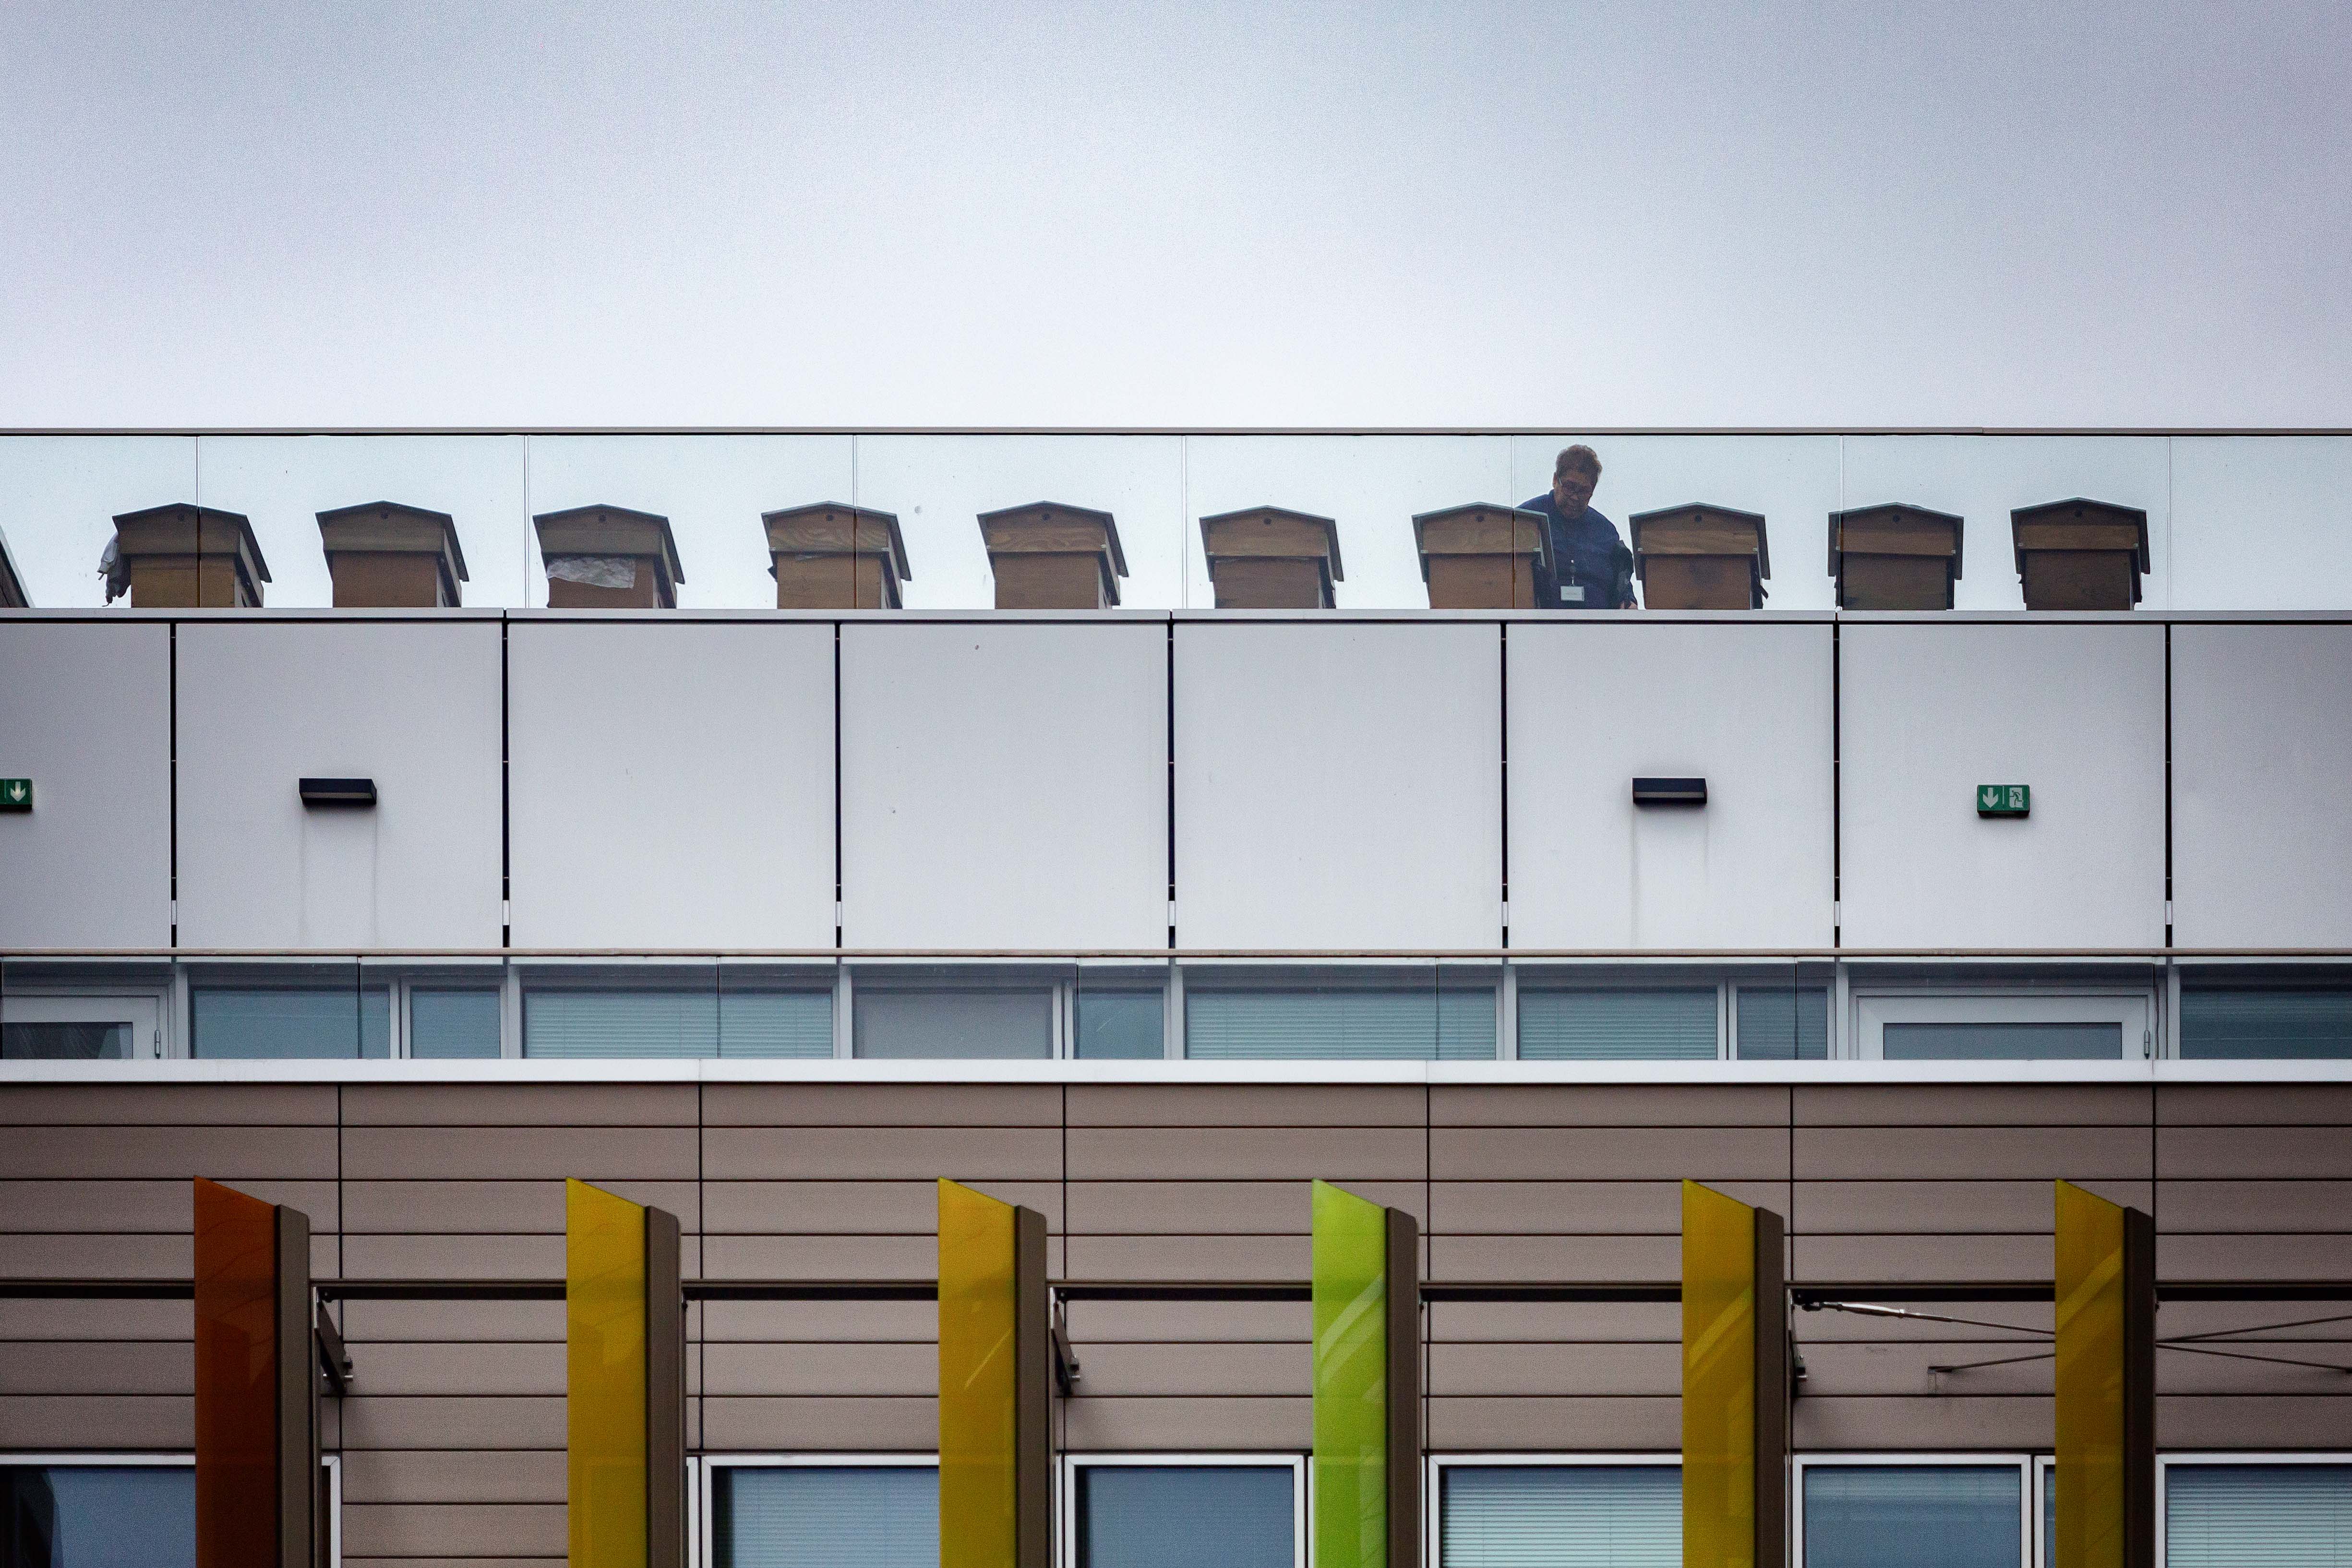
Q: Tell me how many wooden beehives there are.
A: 10